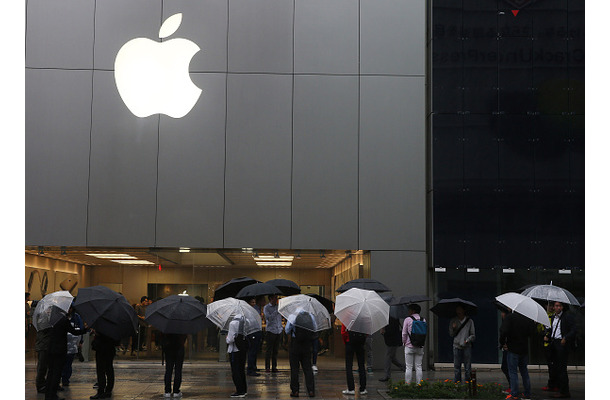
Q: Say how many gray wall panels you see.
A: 13